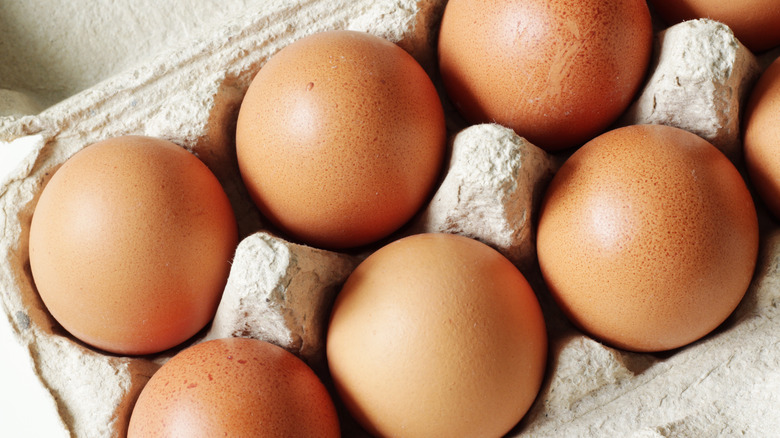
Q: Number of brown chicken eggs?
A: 8